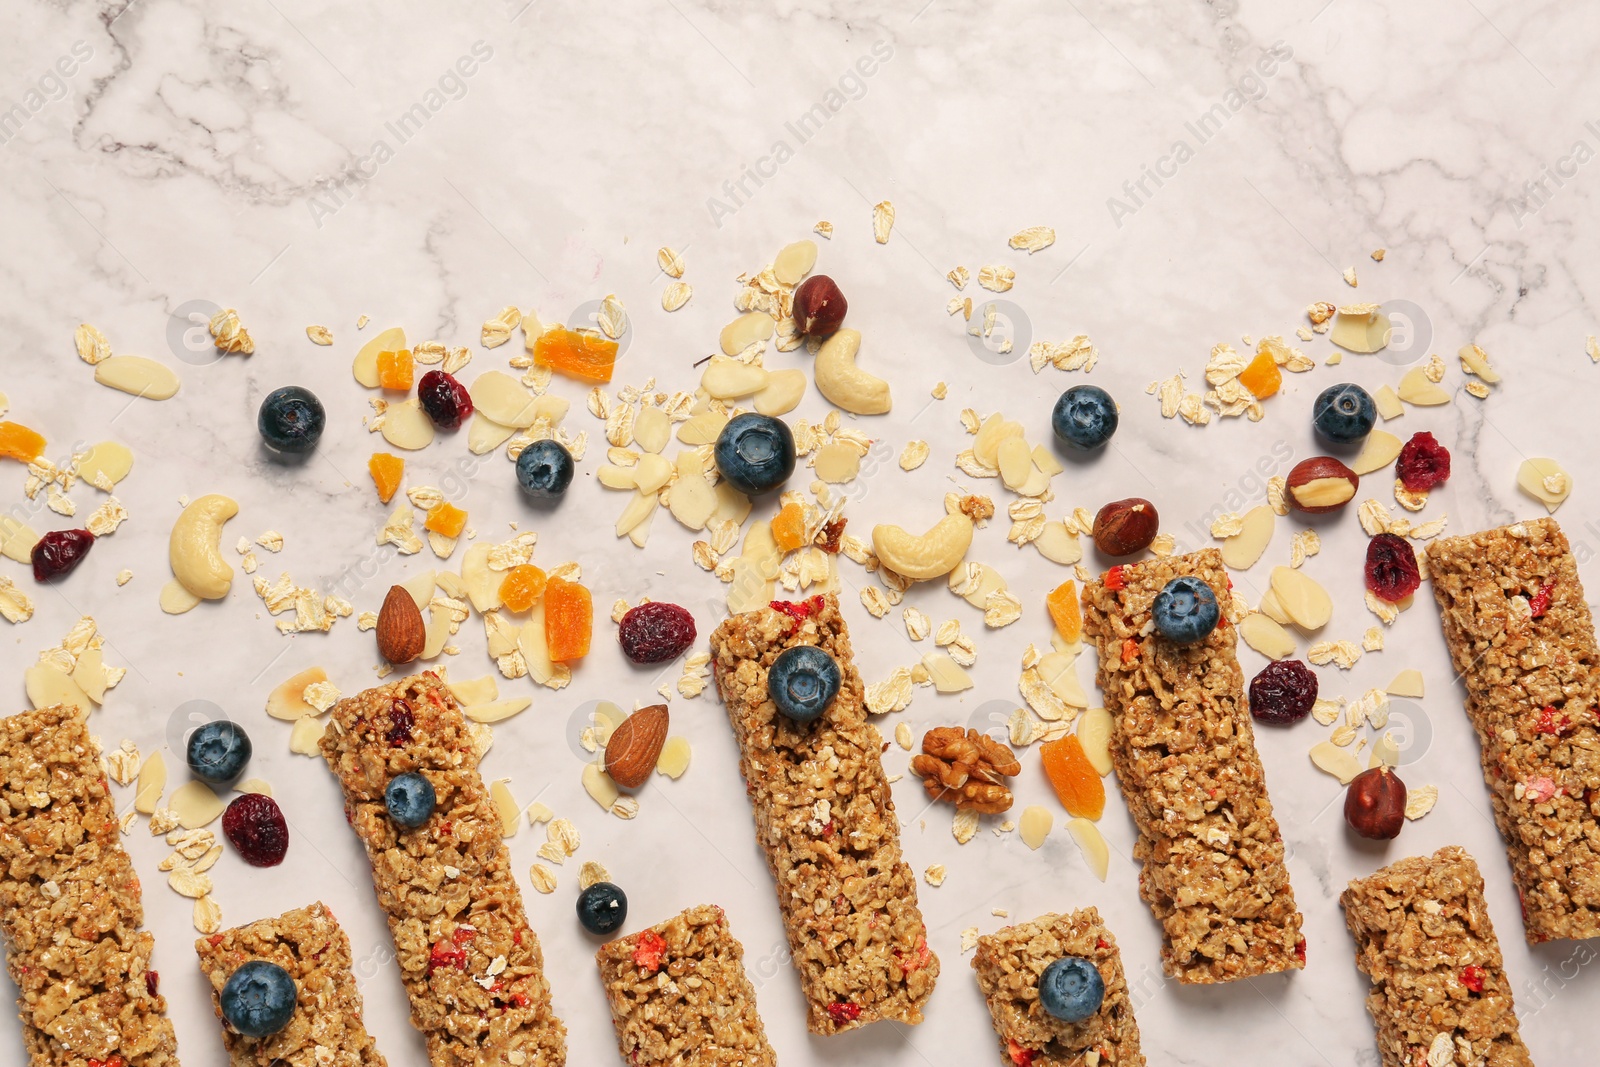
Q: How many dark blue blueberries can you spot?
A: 12